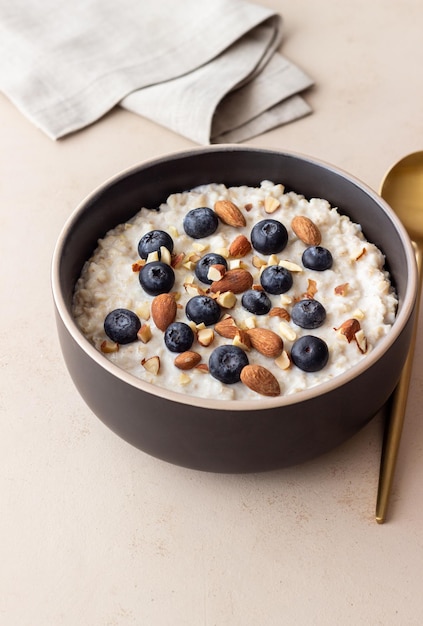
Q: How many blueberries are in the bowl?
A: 14